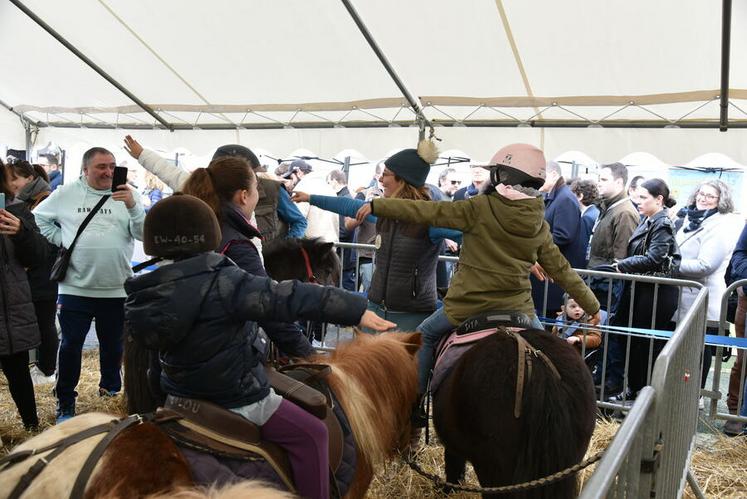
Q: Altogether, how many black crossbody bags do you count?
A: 1